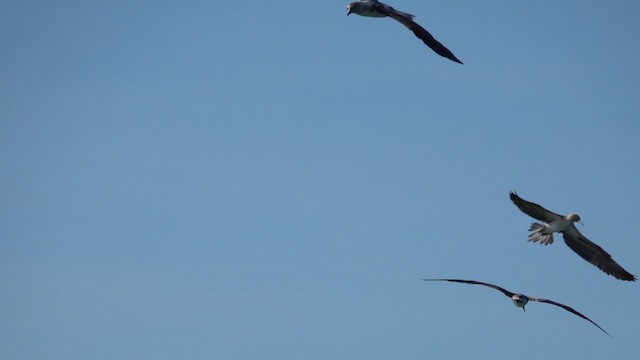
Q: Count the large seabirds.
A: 3